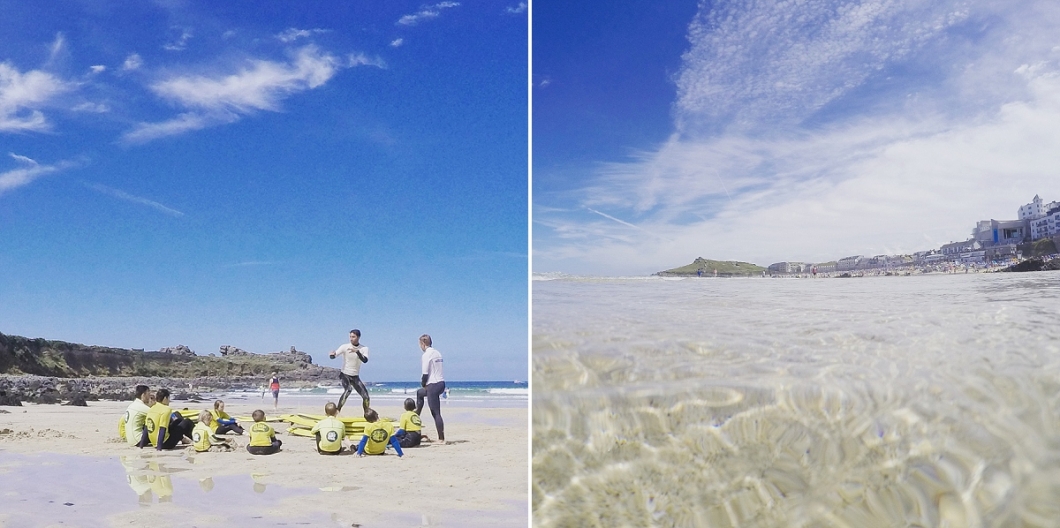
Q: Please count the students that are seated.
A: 9